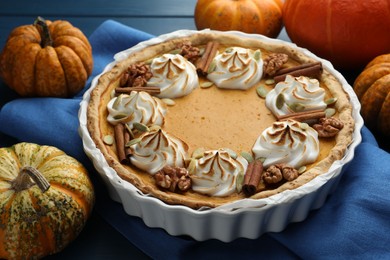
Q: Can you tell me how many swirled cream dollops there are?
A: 7